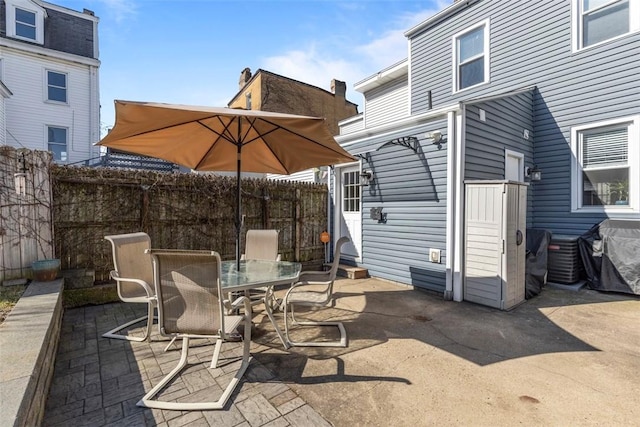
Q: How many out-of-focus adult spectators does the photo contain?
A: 0